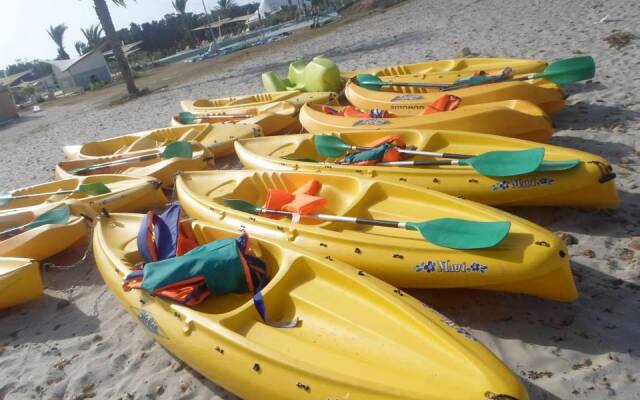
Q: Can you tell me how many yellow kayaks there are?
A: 13